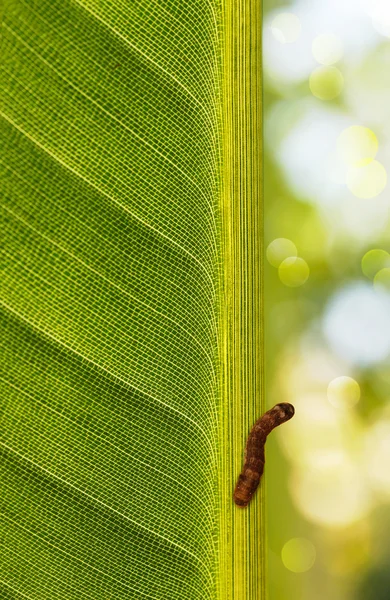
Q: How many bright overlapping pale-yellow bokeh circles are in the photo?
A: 2